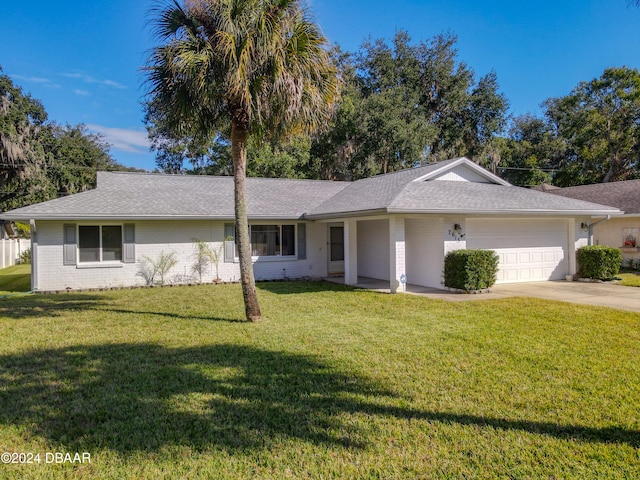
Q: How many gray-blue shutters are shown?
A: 4